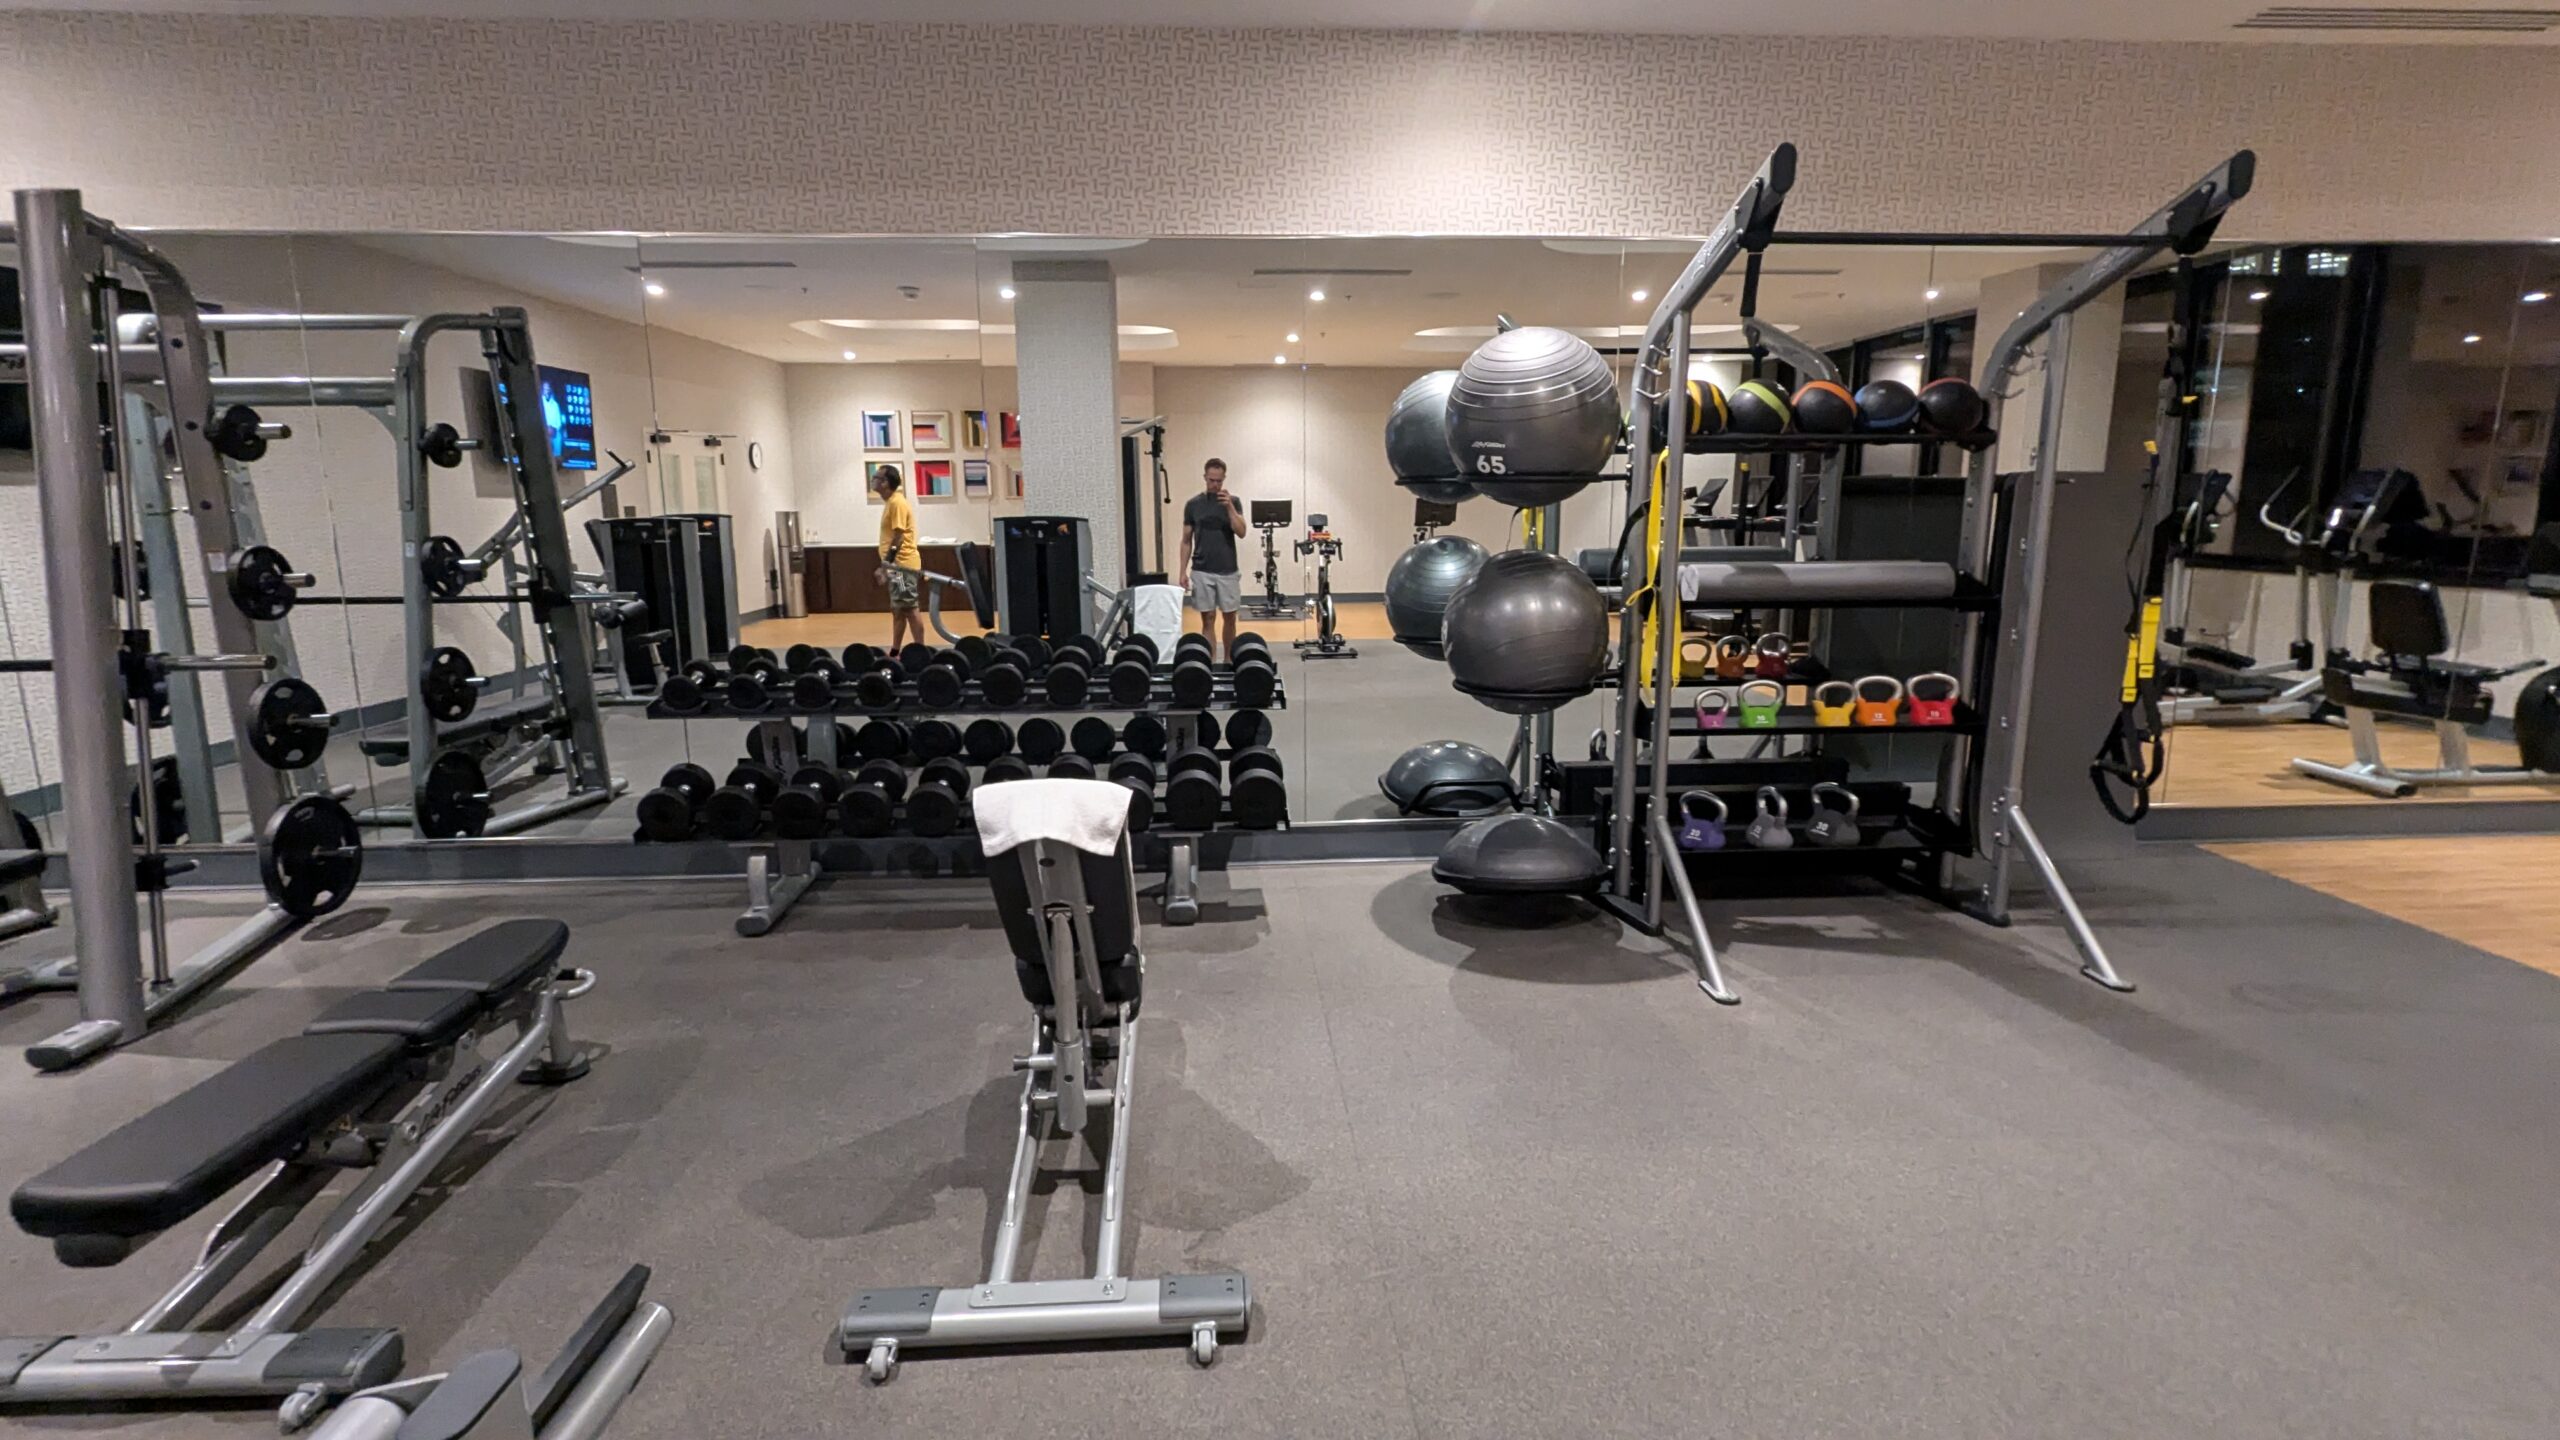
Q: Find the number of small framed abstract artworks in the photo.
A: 8